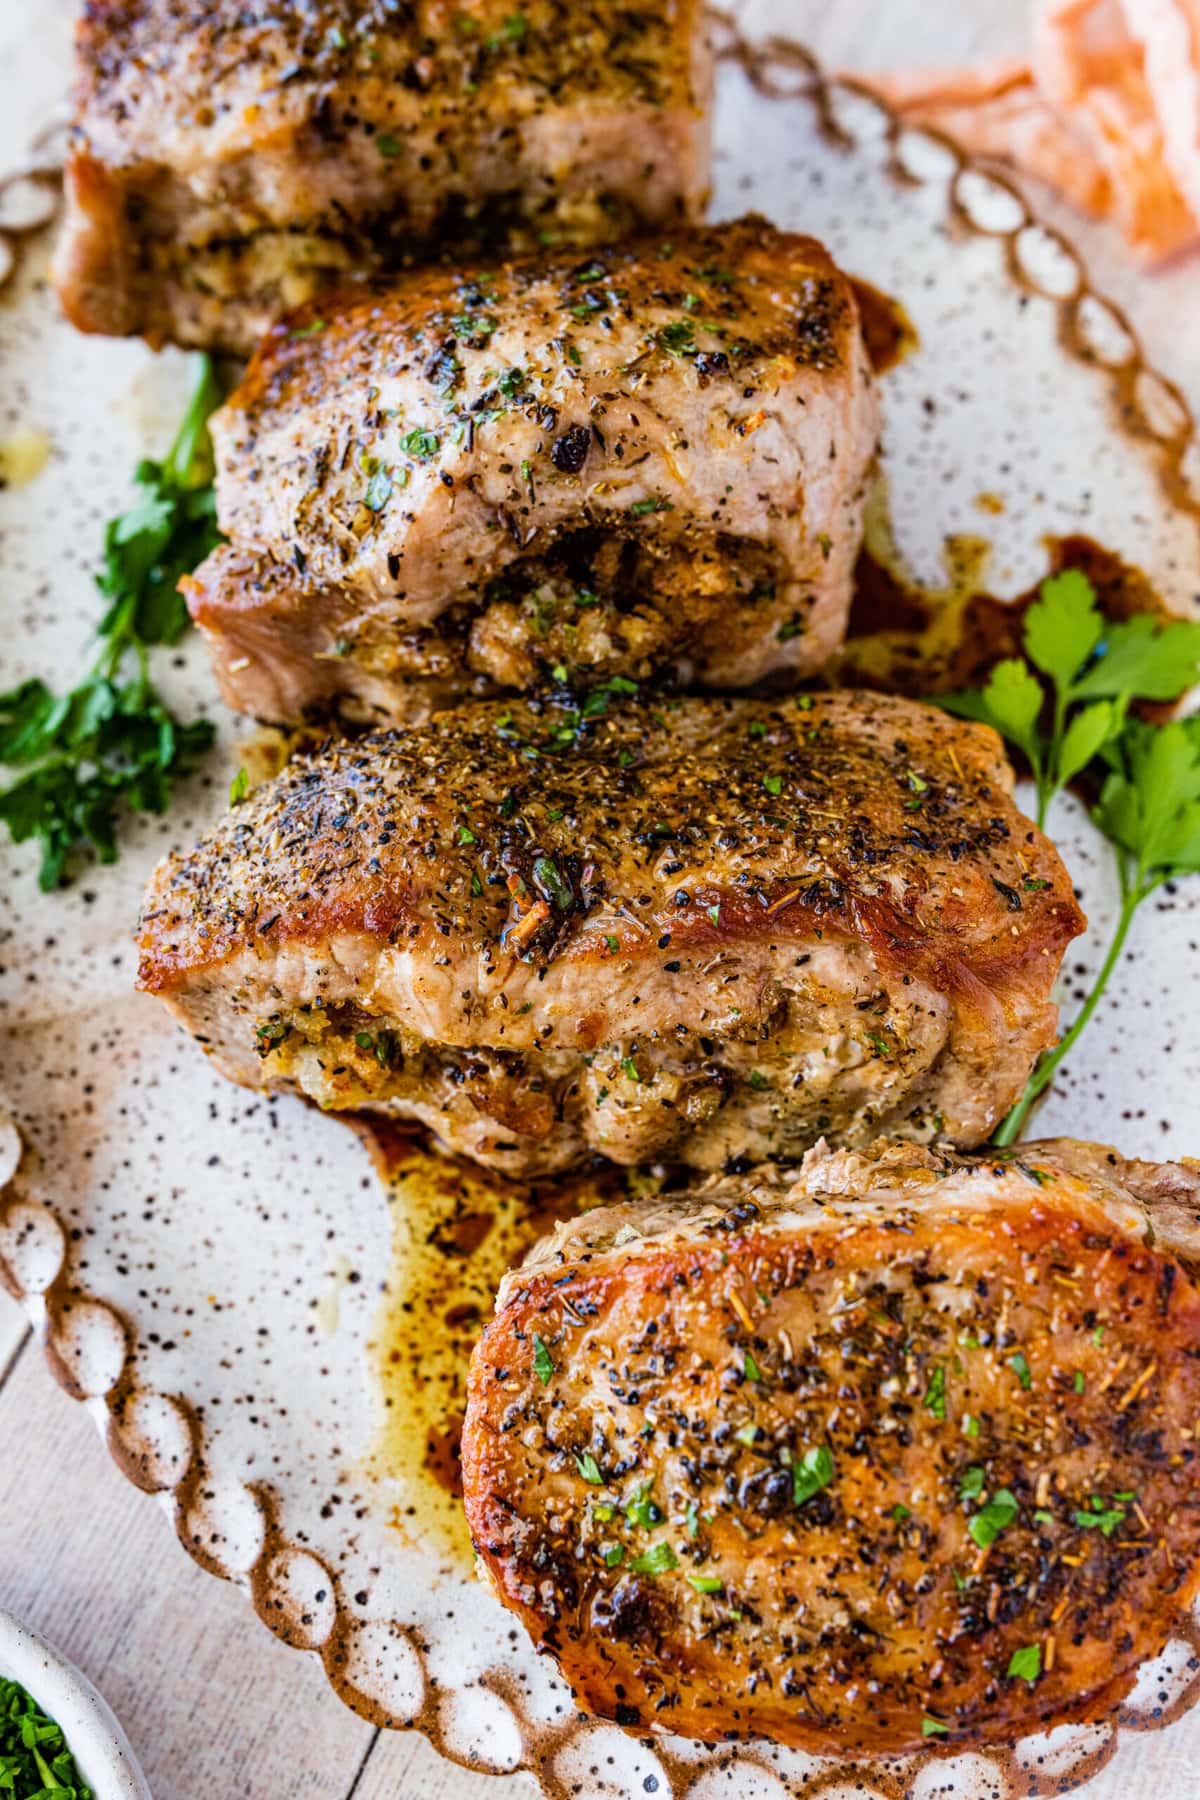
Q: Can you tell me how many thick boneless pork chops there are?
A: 4